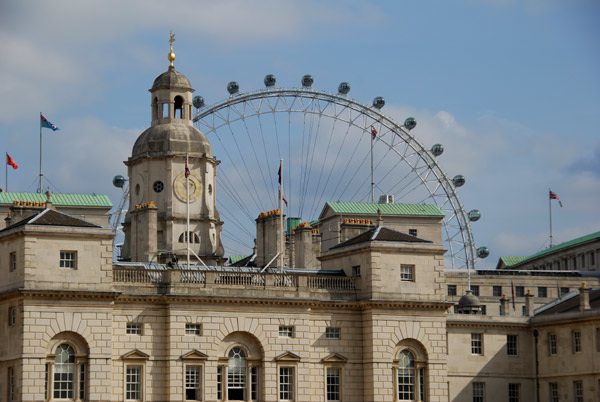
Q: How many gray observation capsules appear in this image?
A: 12